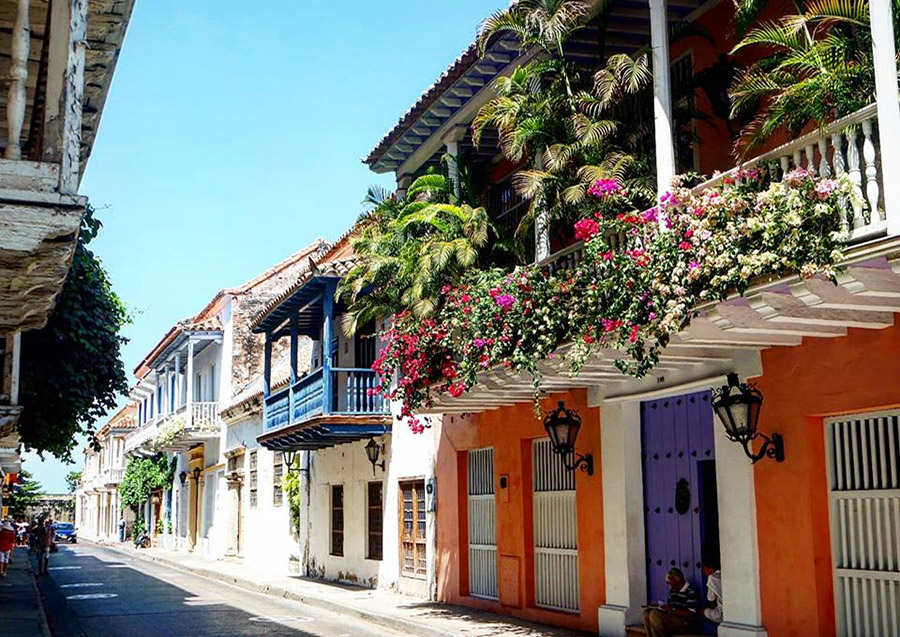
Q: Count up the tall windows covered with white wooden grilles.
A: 3